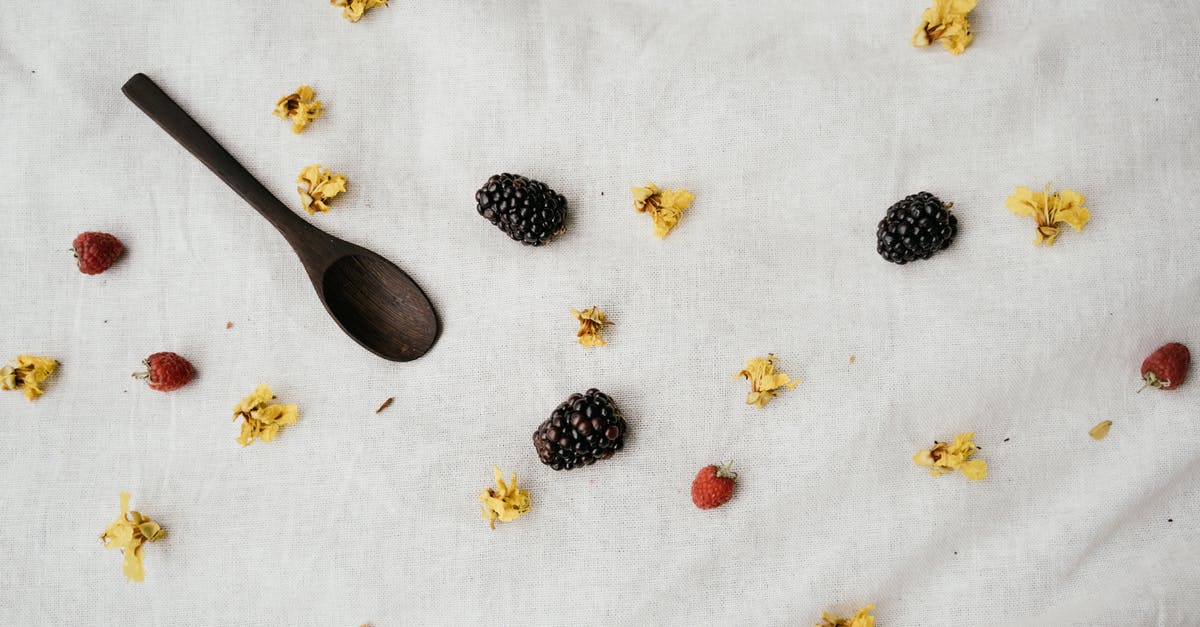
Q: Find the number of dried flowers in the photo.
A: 14